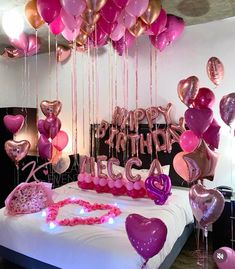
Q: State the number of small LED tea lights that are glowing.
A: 6